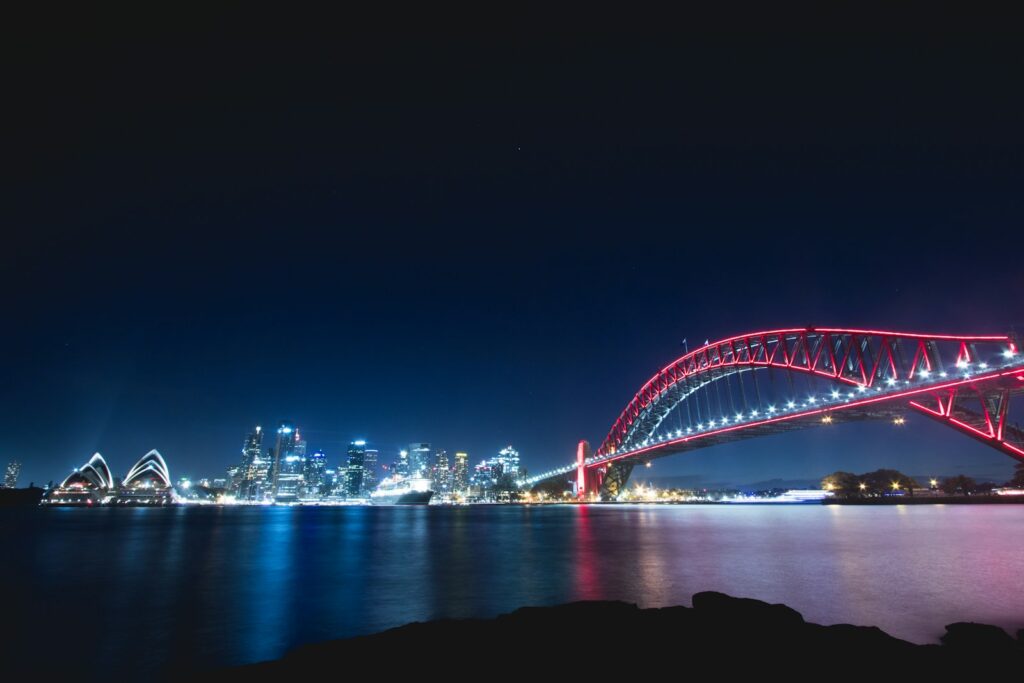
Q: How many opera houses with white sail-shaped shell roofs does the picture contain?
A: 1